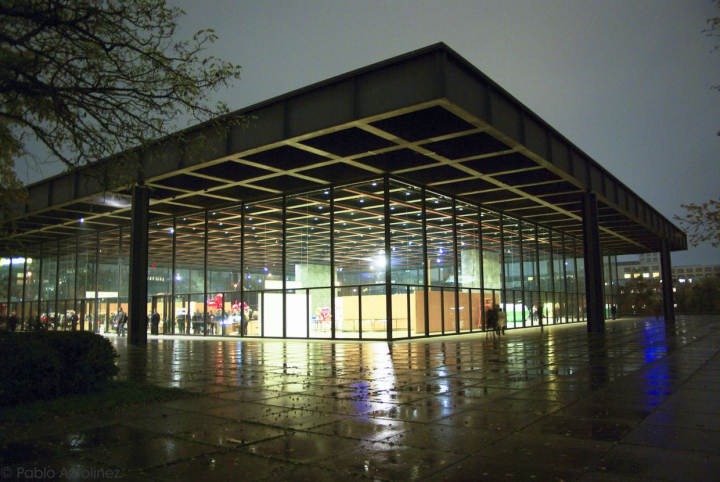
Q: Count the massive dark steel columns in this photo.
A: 3